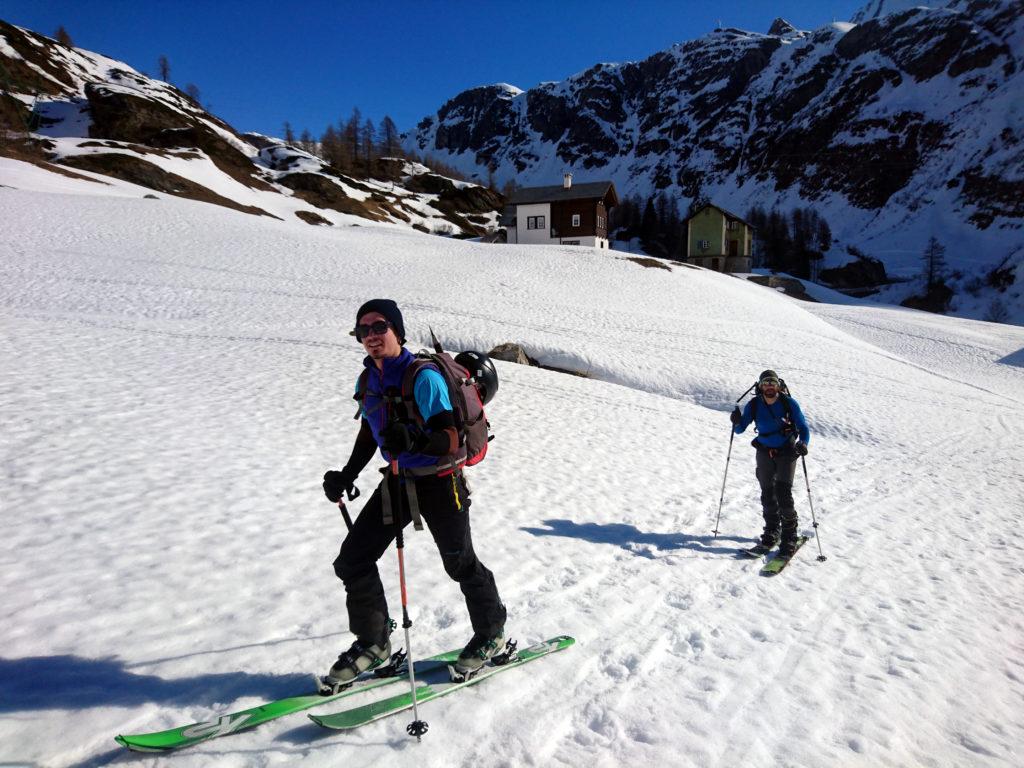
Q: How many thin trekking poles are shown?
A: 4